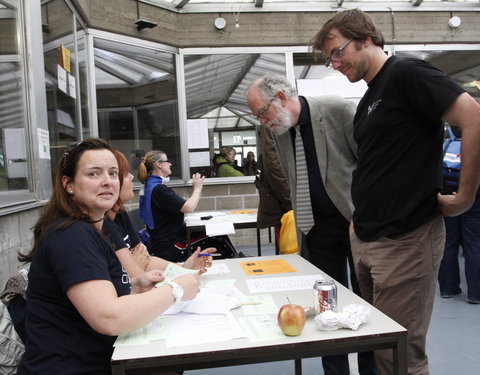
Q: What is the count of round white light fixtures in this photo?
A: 2